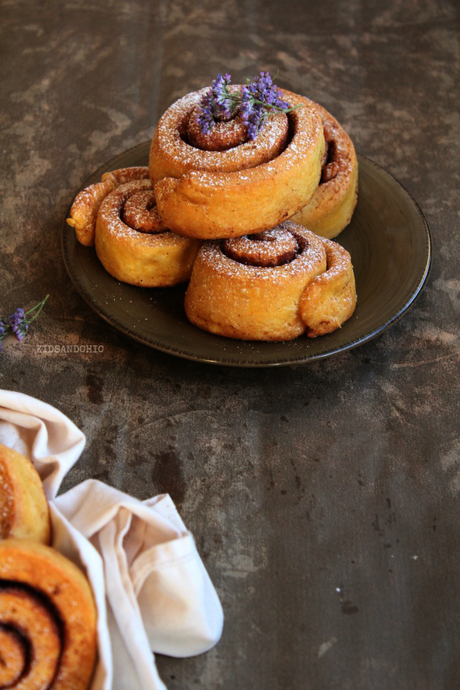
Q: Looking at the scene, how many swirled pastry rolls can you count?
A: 6